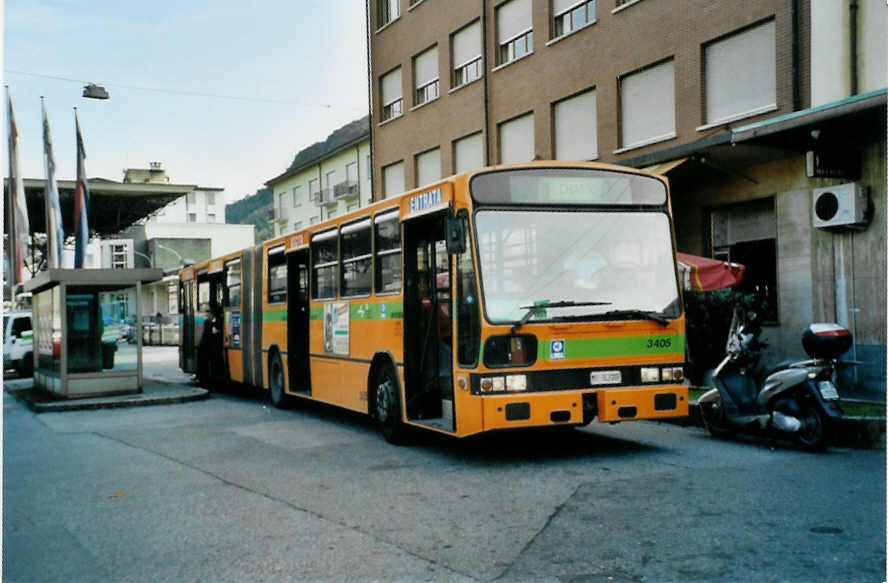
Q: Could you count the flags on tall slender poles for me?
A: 3